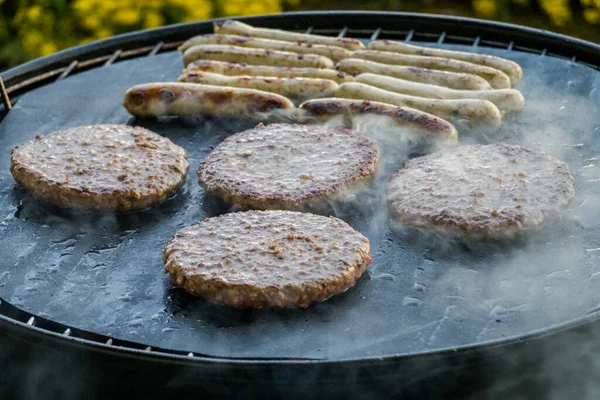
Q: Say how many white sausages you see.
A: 12